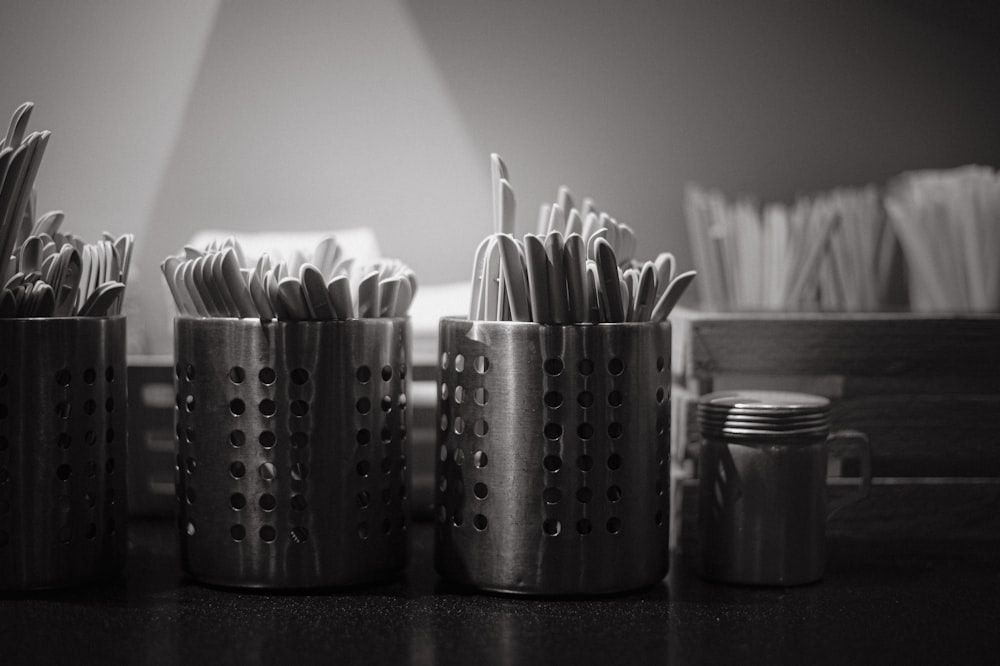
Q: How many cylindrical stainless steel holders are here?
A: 3